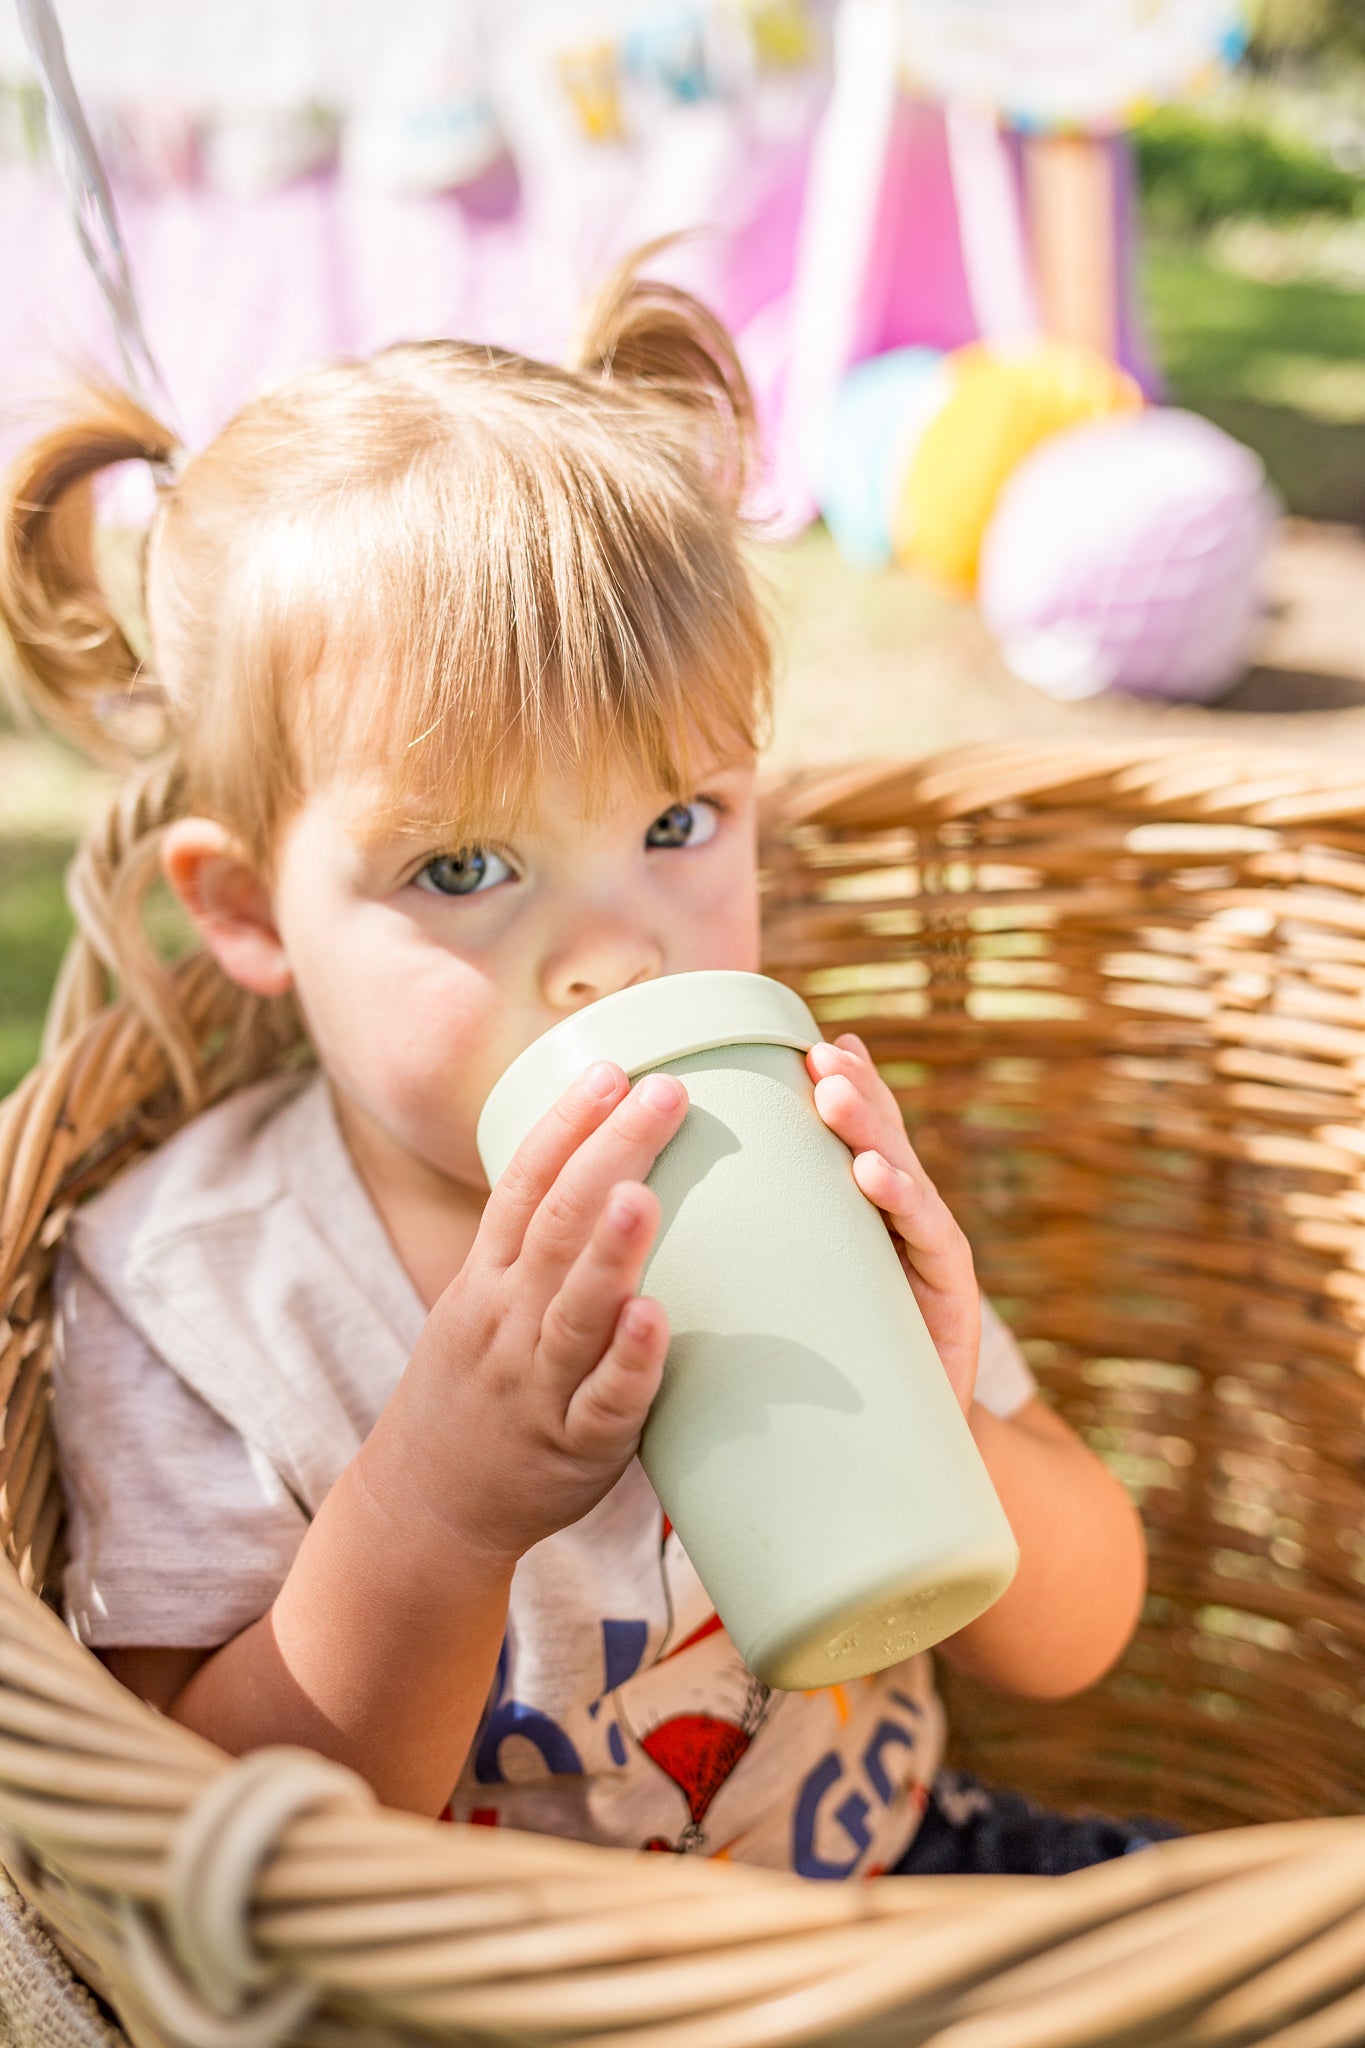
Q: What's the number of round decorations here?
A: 3